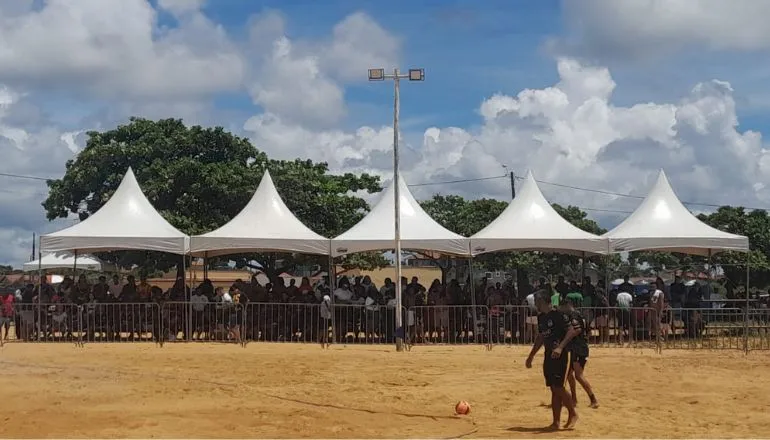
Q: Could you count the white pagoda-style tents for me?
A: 5